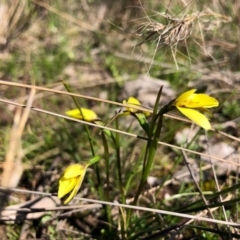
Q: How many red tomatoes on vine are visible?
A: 0